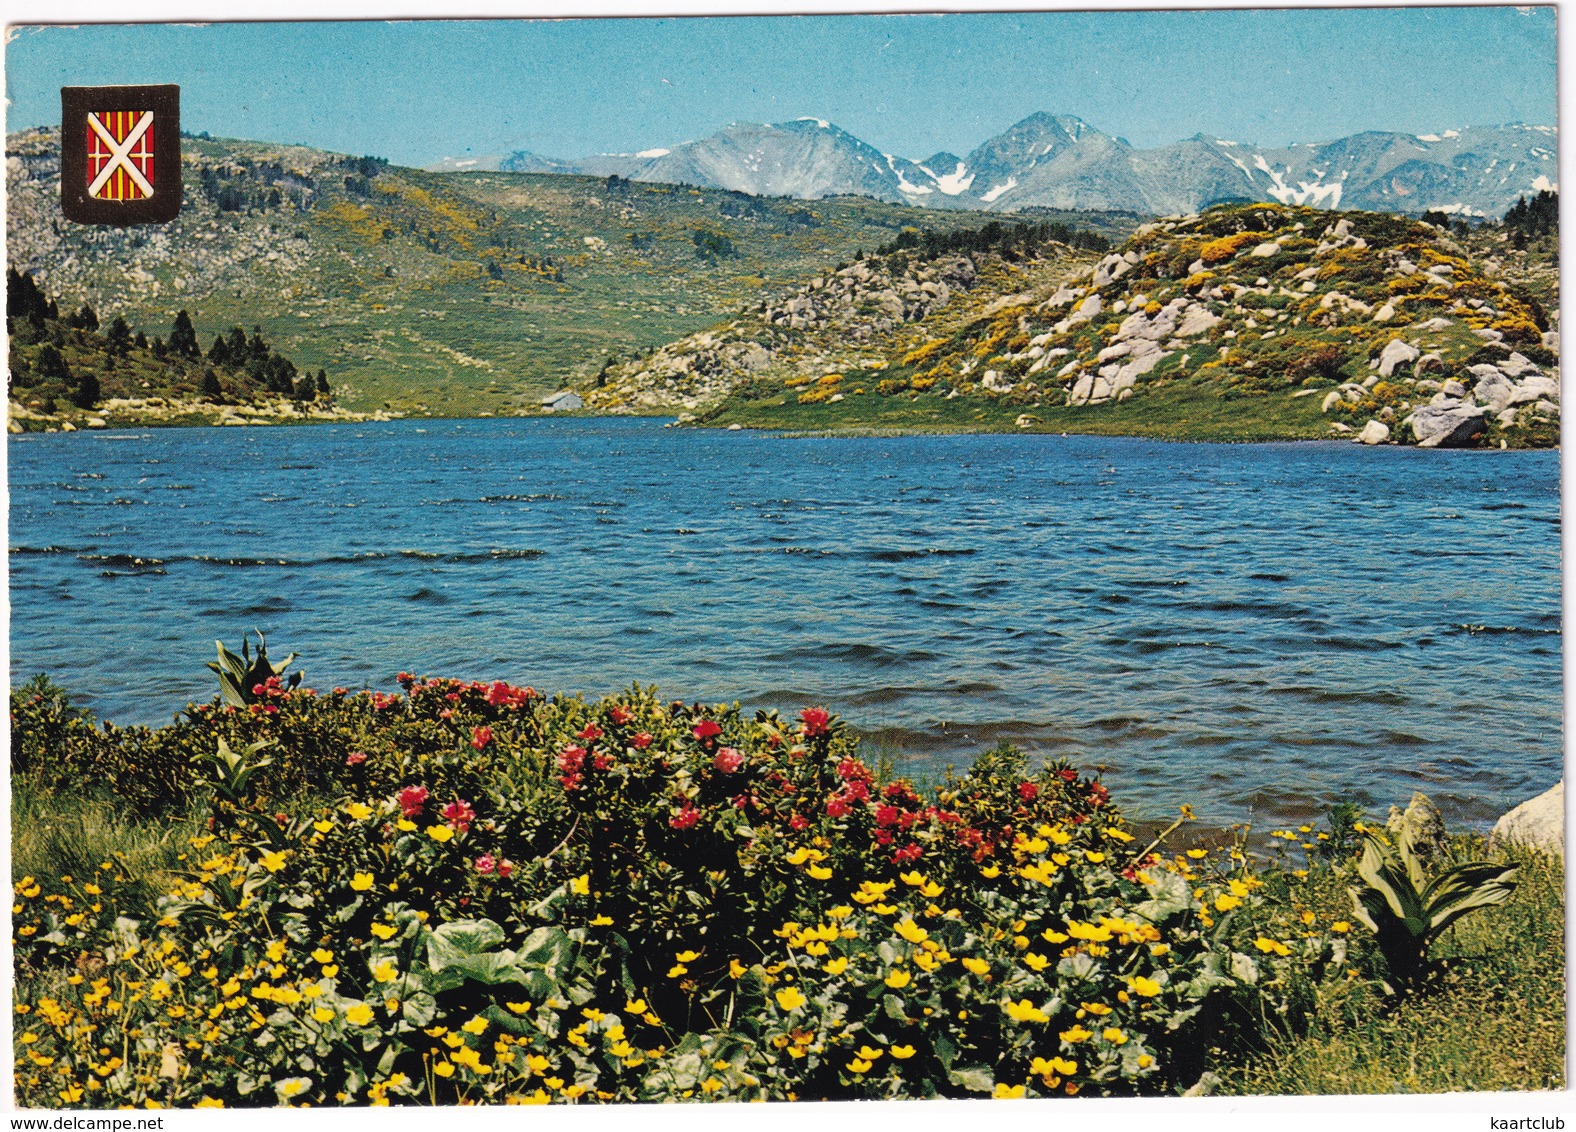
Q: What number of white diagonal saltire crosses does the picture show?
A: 1